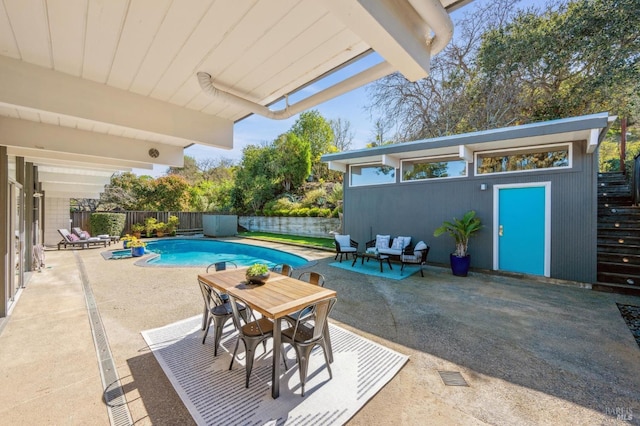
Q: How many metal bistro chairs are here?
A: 6